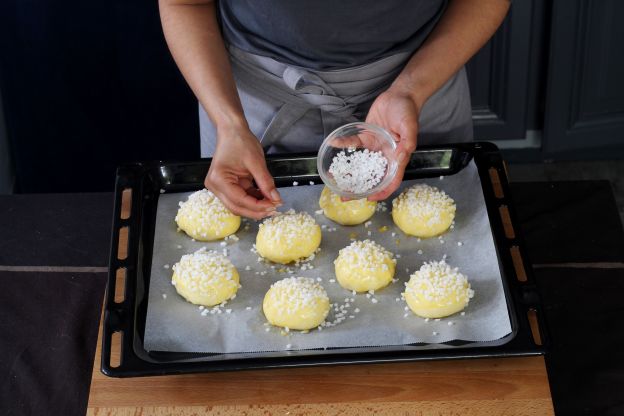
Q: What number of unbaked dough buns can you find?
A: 8